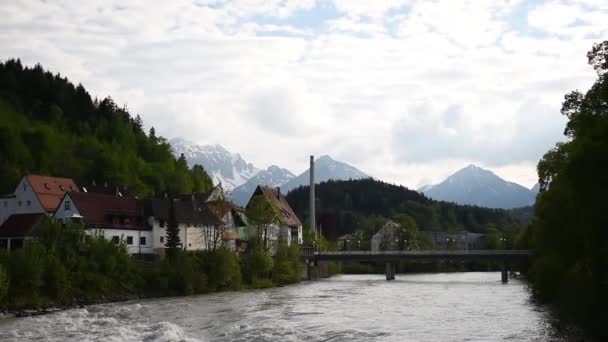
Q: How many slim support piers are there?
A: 2